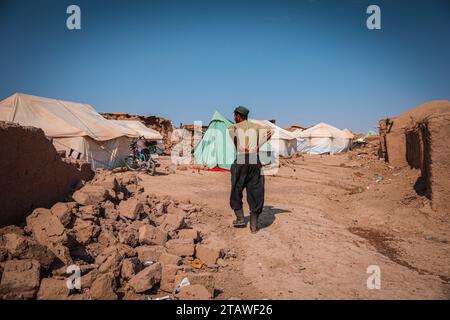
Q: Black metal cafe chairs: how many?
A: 0